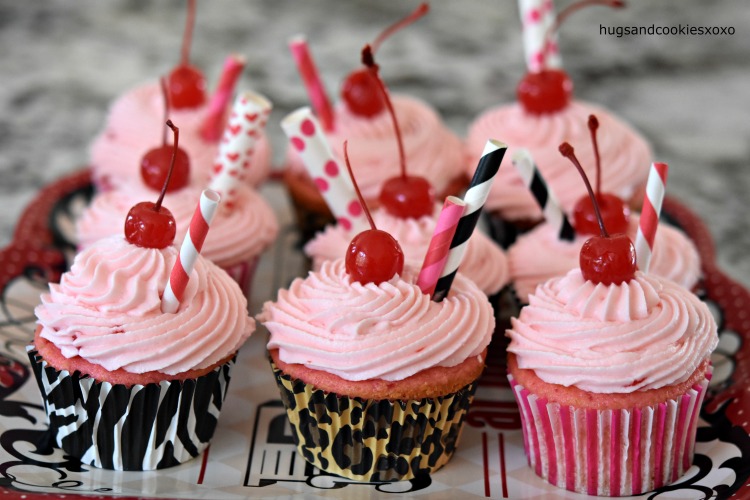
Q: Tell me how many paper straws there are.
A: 10